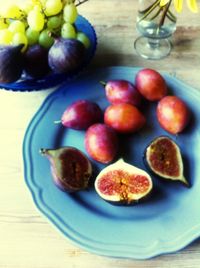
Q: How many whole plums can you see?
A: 6